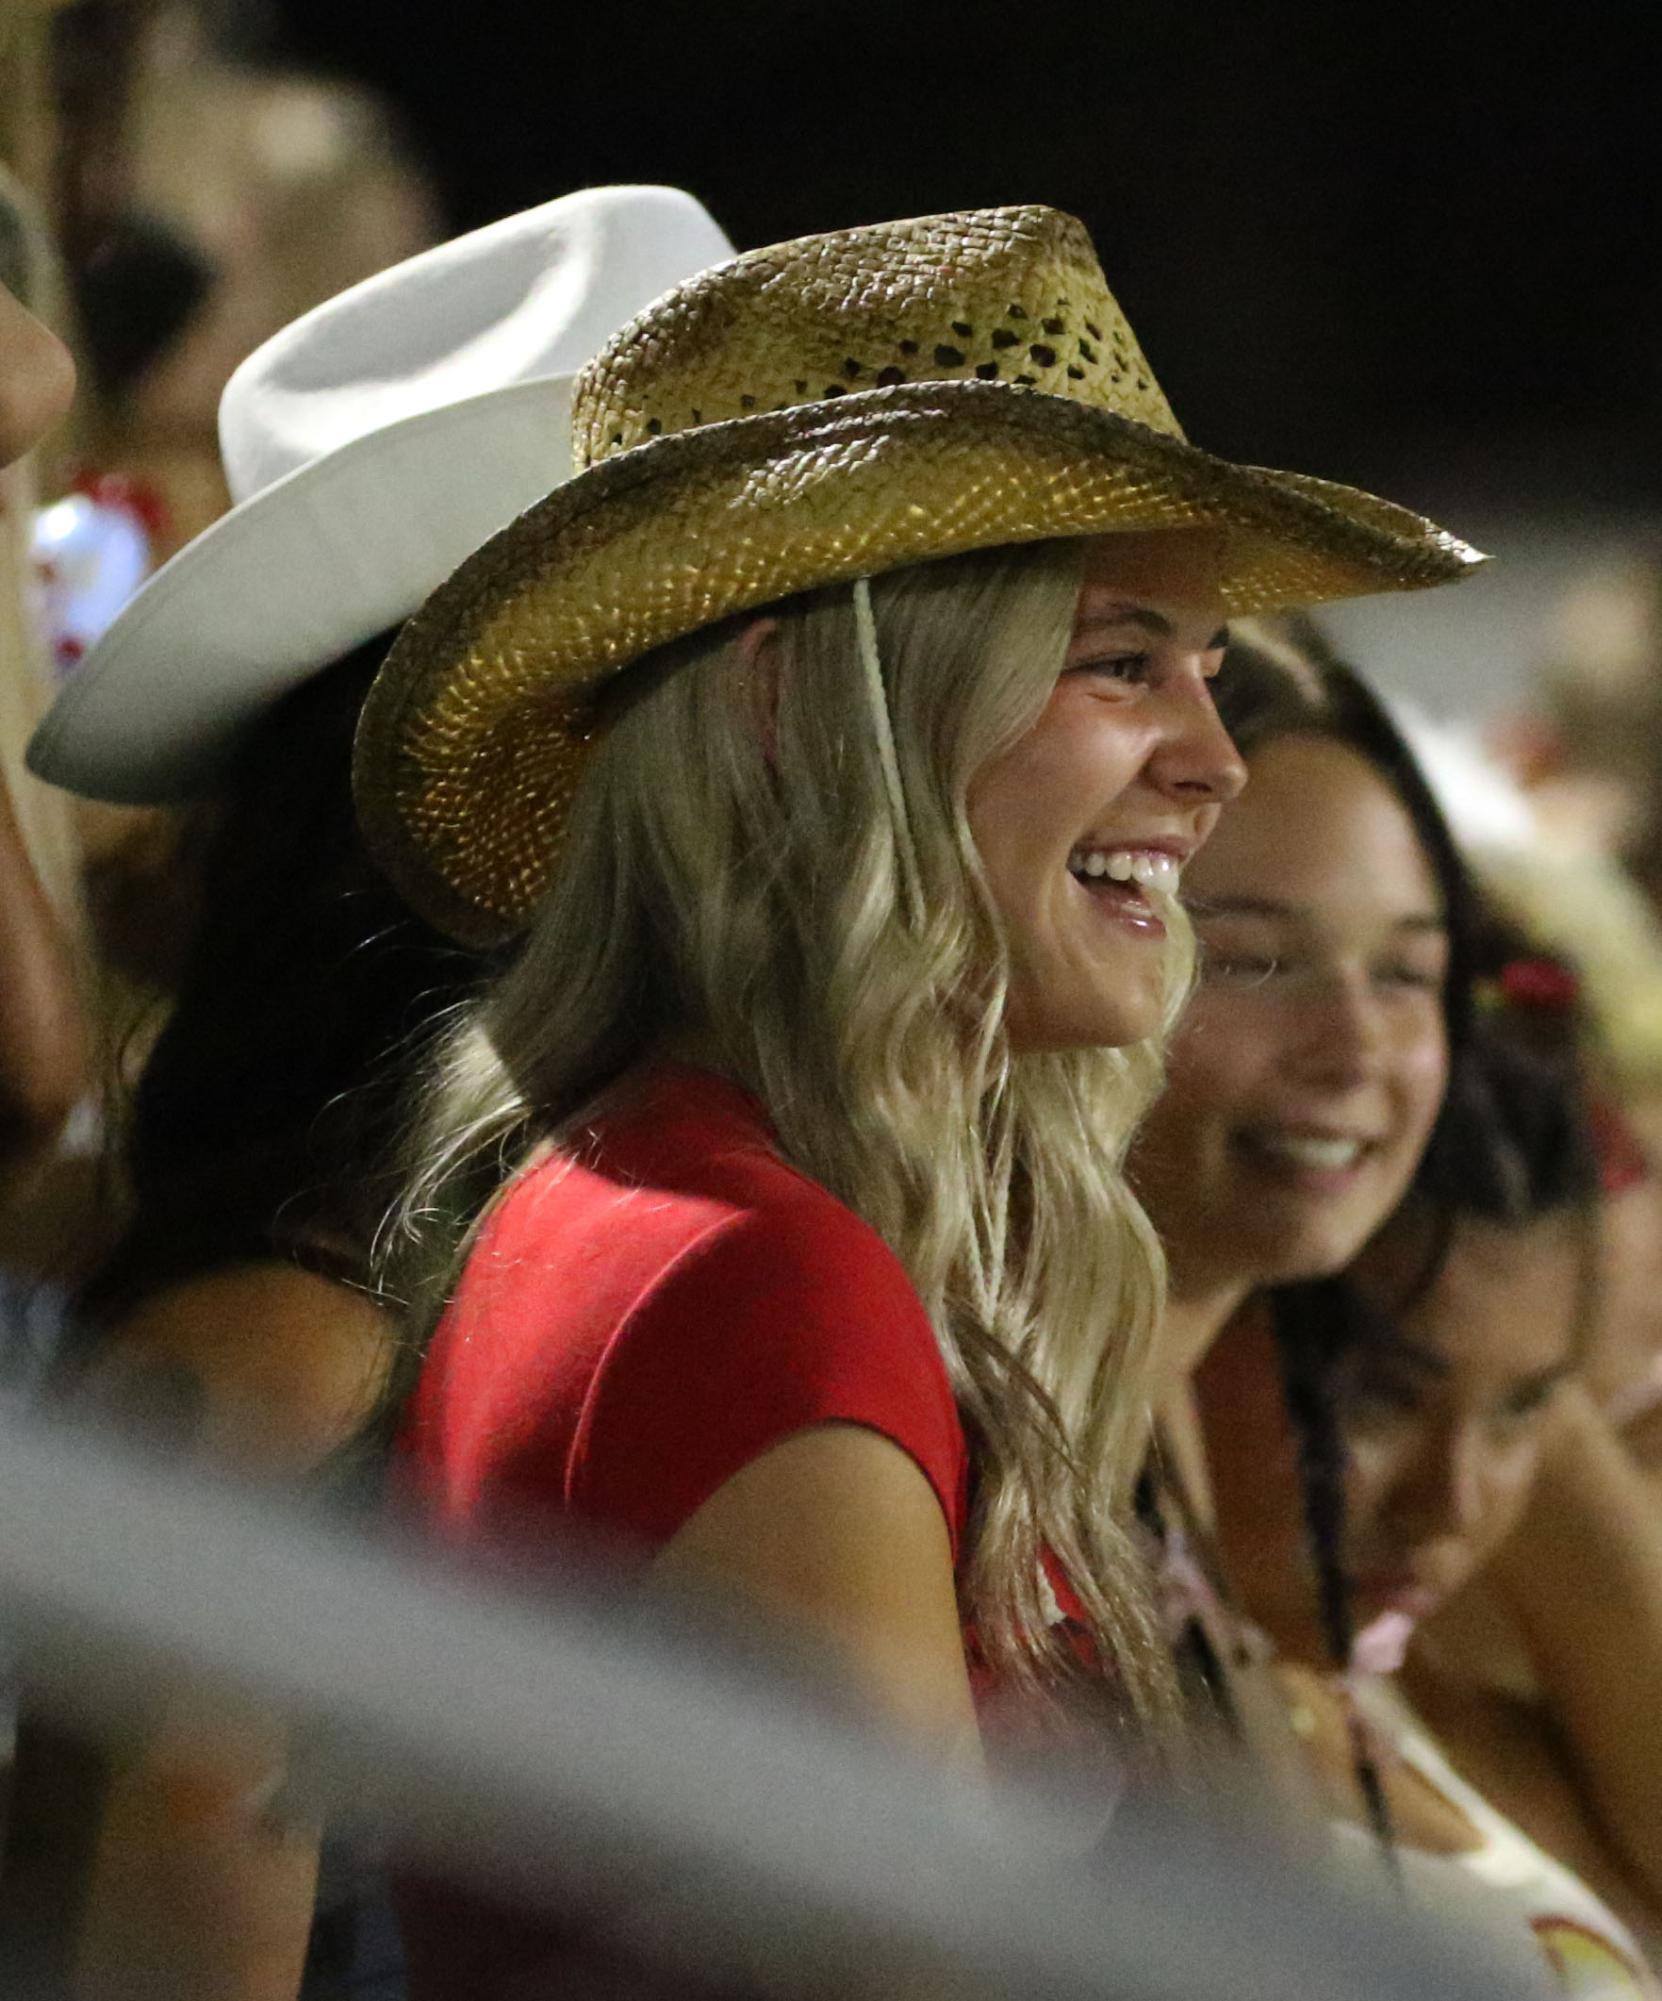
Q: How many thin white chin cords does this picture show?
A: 1